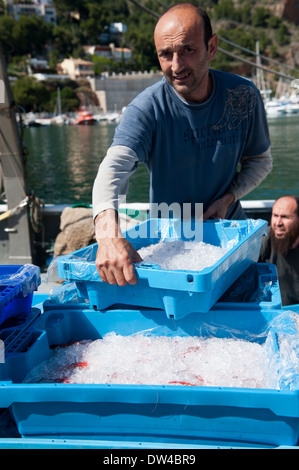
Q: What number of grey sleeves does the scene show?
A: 2